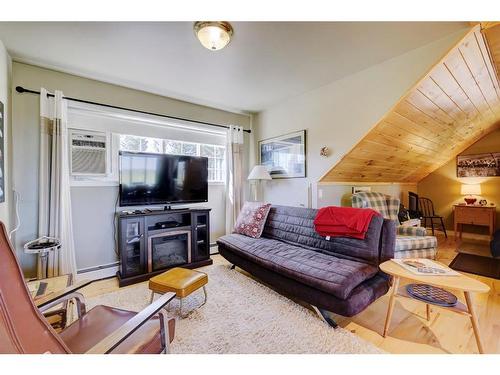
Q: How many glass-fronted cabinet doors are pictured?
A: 2